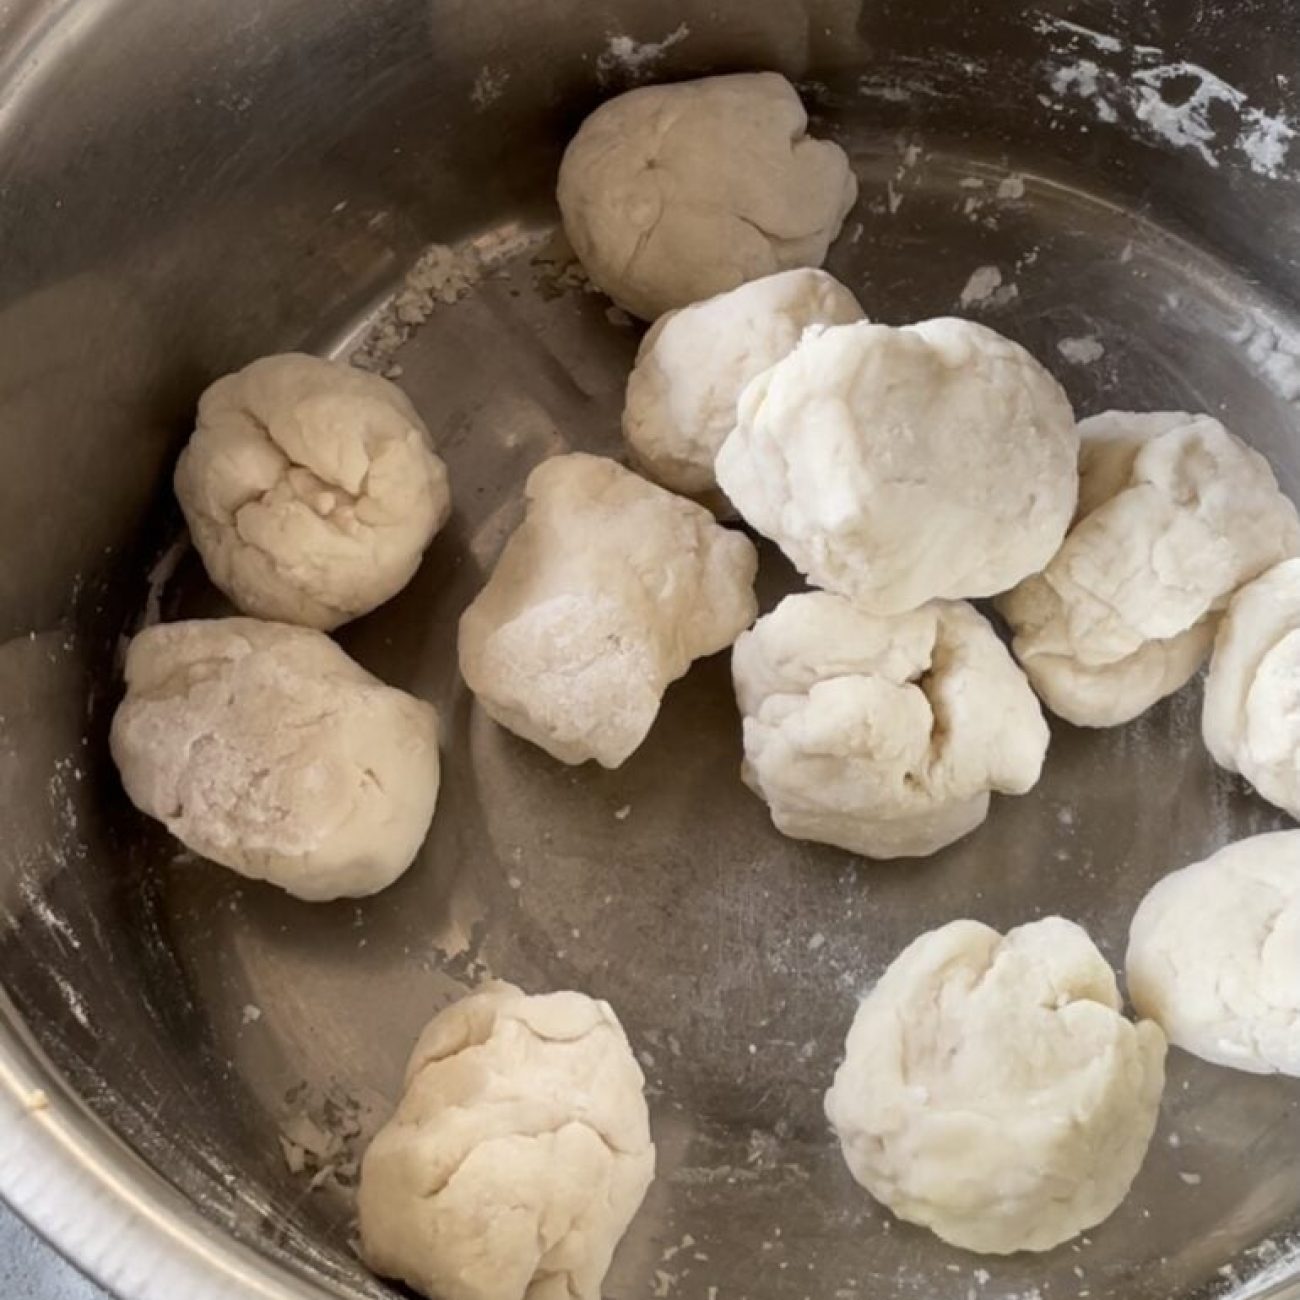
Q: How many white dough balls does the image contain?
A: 12